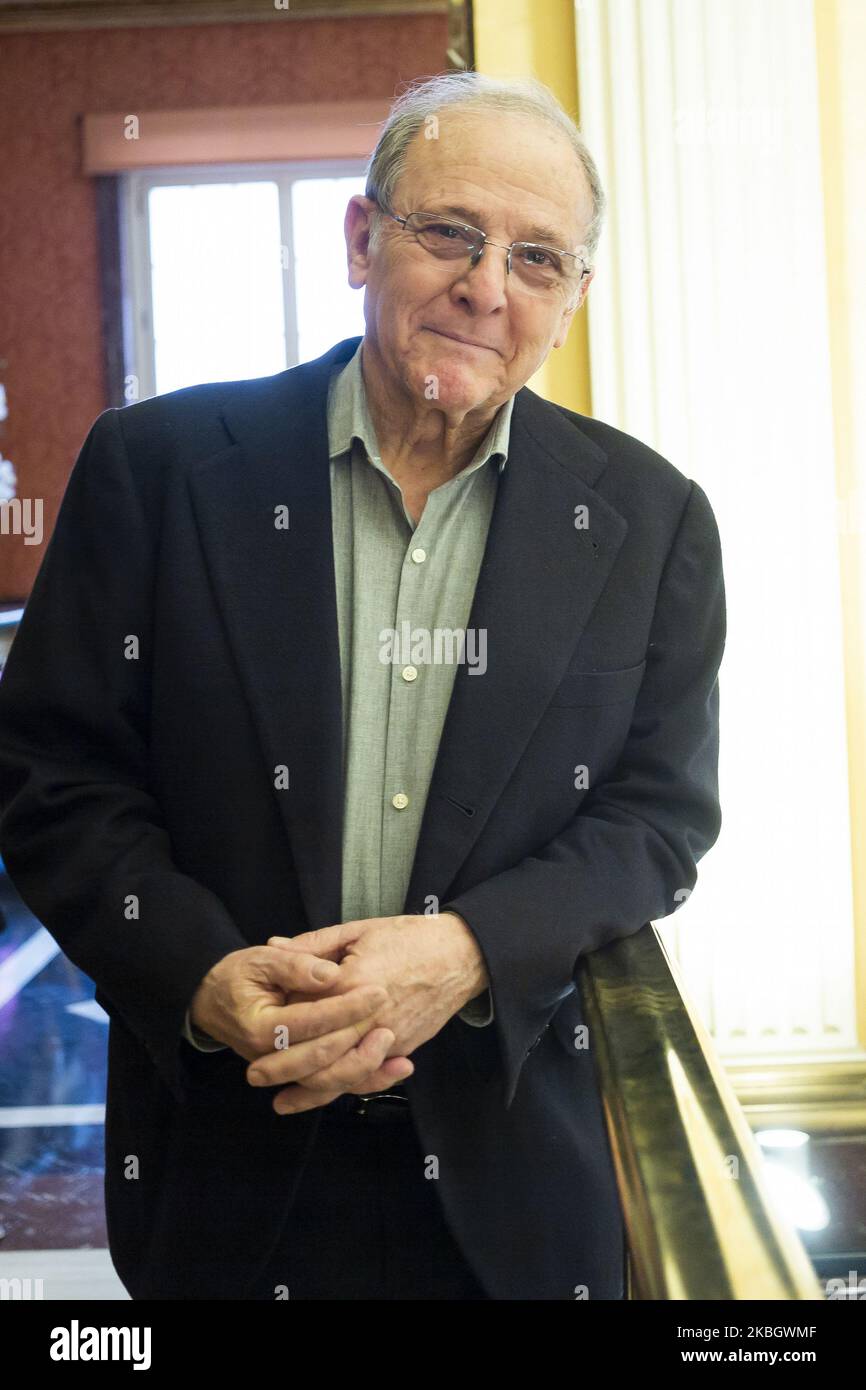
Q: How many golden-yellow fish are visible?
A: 0